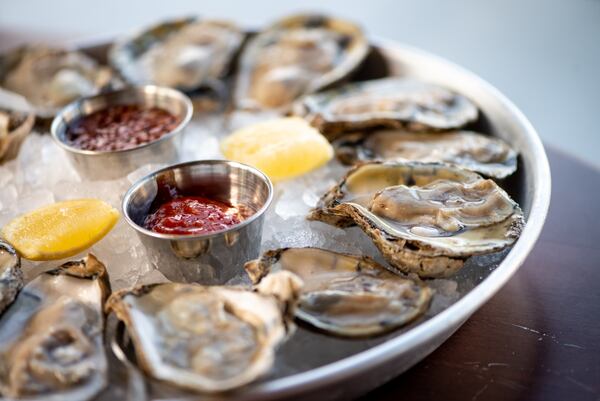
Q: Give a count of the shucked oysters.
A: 11